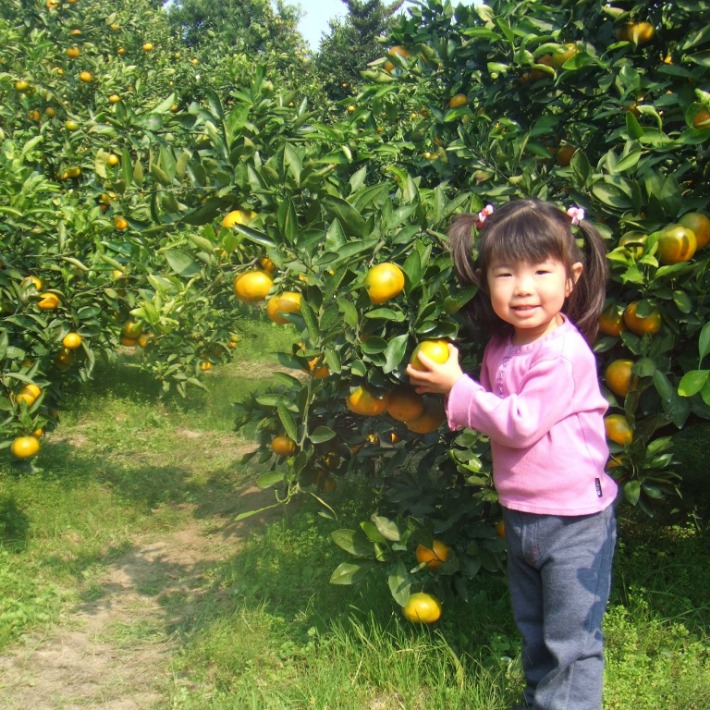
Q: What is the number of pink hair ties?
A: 2